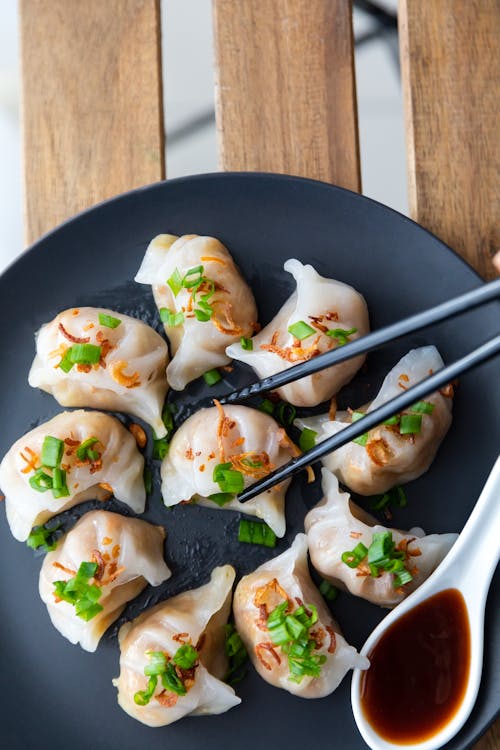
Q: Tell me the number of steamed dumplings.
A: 10